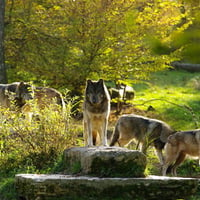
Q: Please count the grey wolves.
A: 5